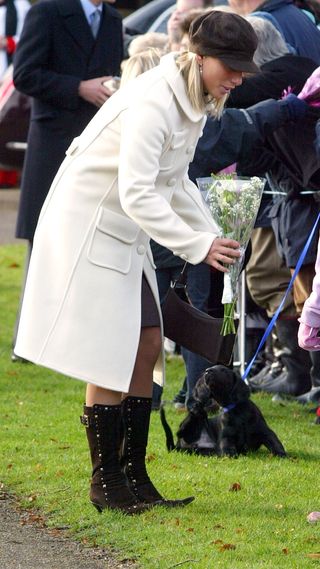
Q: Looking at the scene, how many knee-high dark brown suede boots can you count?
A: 2